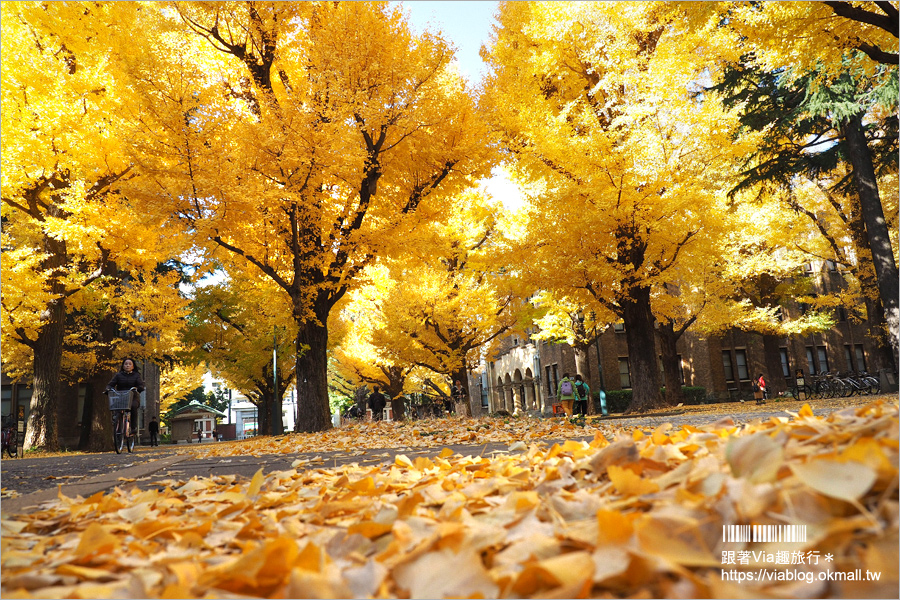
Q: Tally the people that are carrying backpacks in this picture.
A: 2